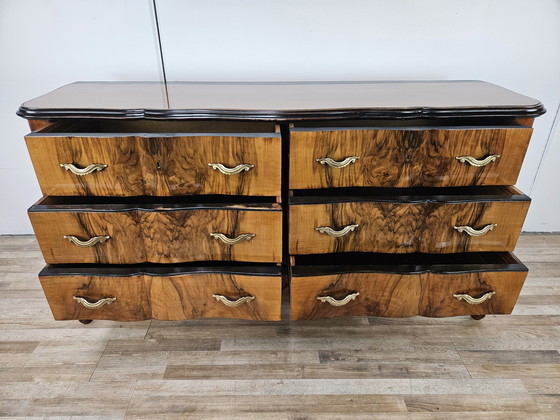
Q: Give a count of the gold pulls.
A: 12